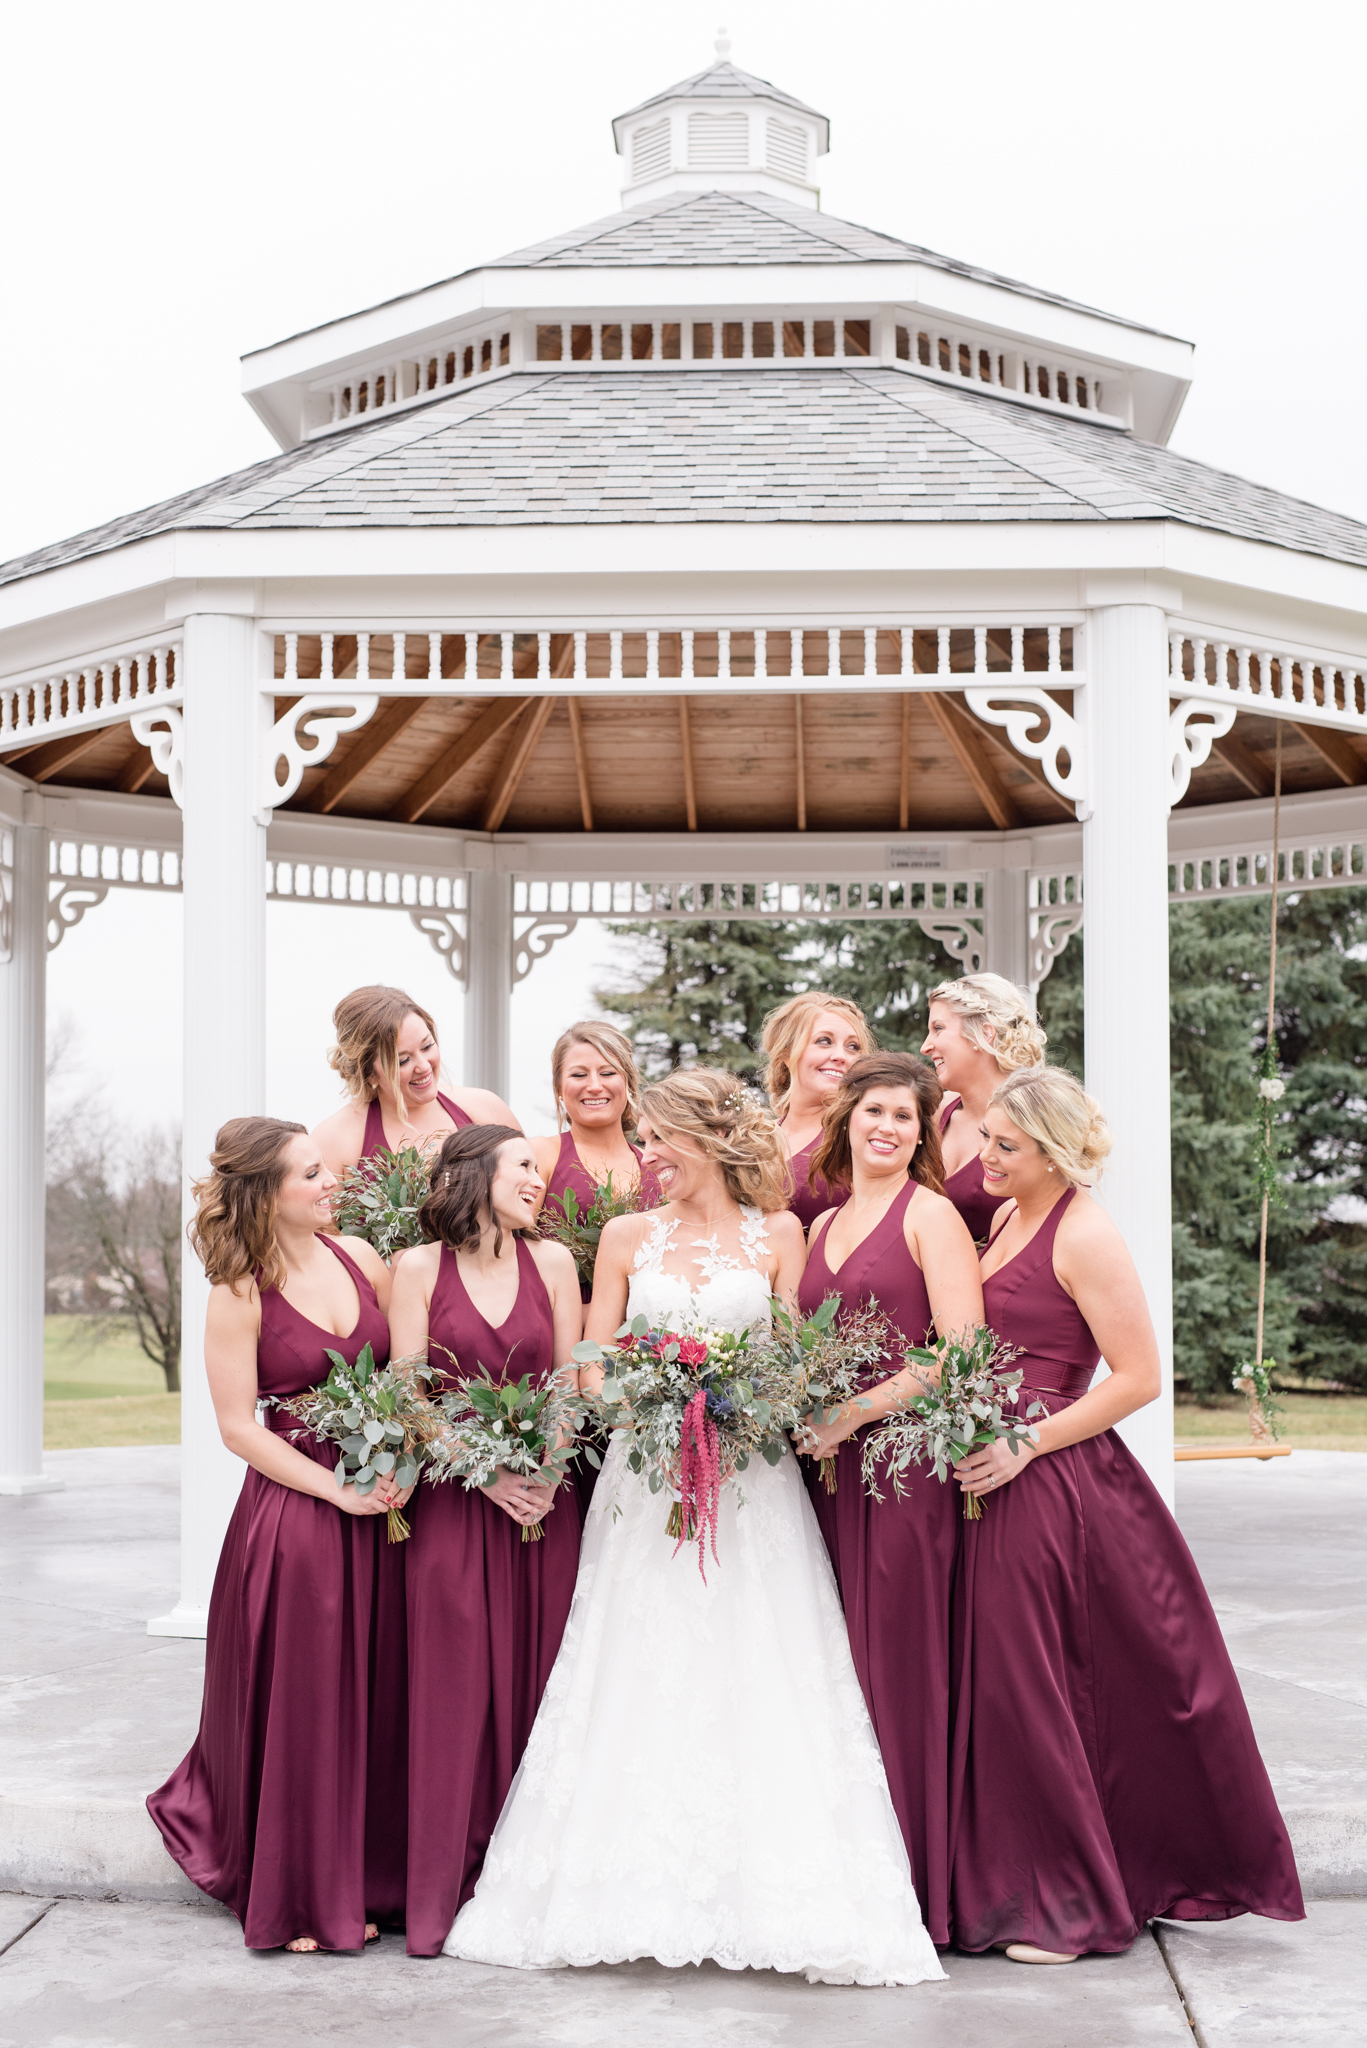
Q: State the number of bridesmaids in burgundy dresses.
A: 8